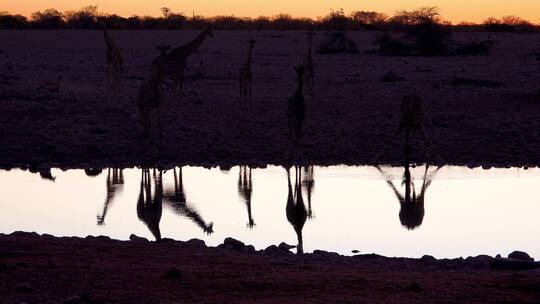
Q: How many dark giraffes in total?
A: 7